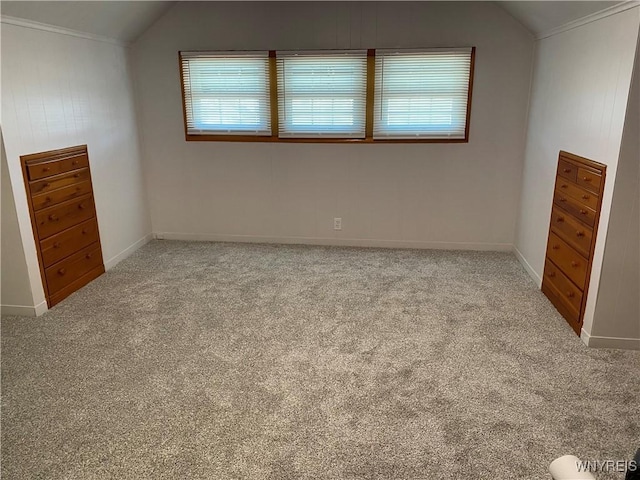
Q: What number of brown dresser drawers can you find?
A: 13